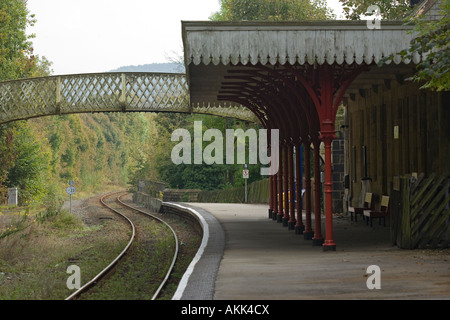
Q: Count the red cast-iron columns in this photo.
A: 9